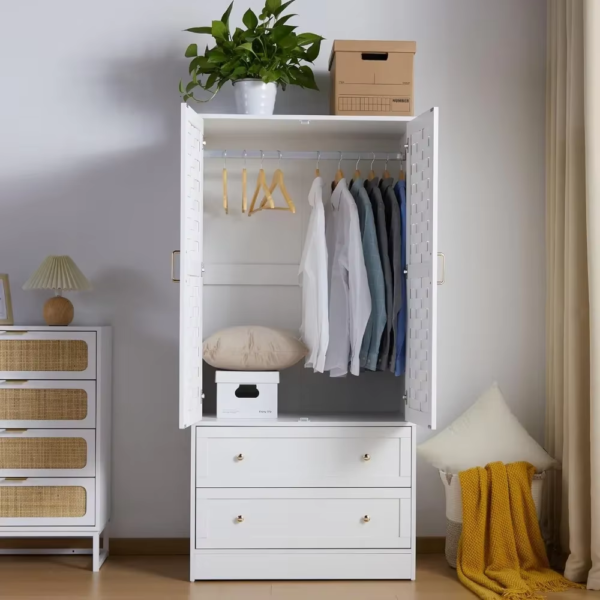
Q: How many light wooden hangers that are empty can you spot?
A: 4